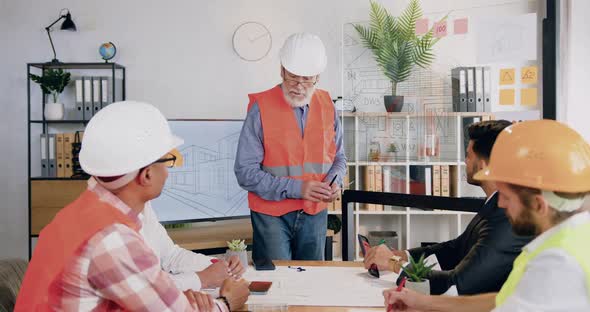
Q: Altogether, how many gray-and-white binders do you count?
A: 10